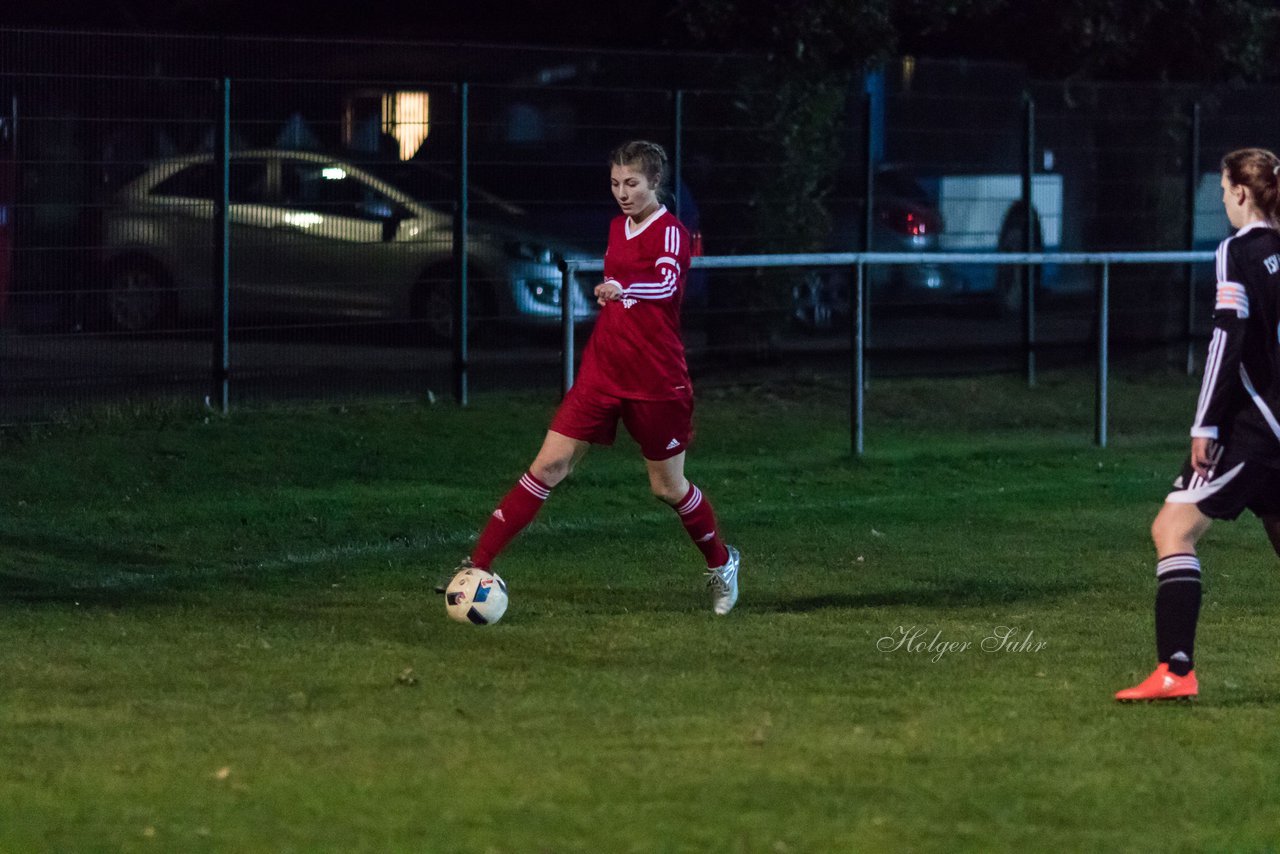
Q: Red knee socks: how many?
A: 2